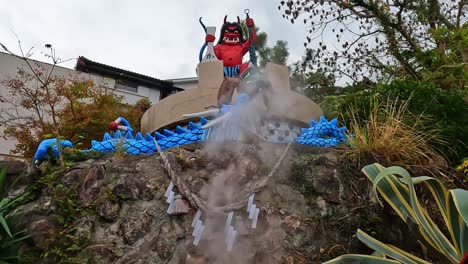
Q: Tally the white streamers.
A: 4